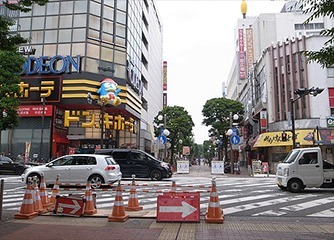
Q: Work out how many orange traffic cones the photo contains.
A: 9